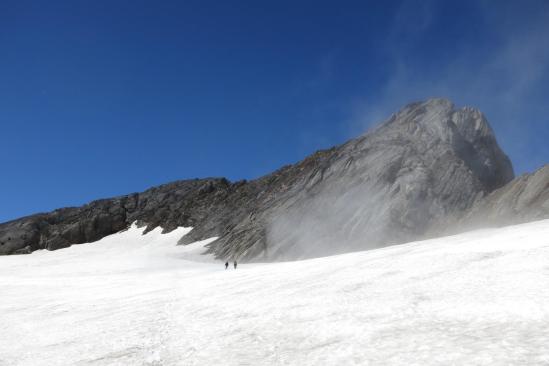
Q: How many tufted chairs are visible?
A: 0